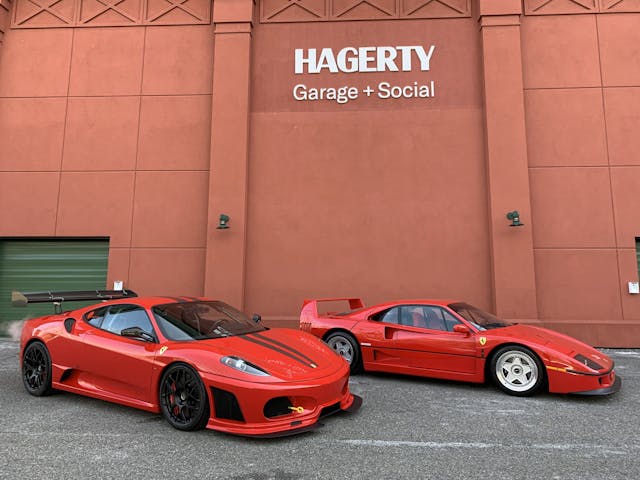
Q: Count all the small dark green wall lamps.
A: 2